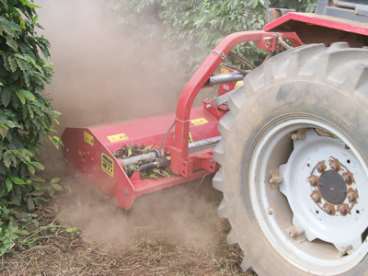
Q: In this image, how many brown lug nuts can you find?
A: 8